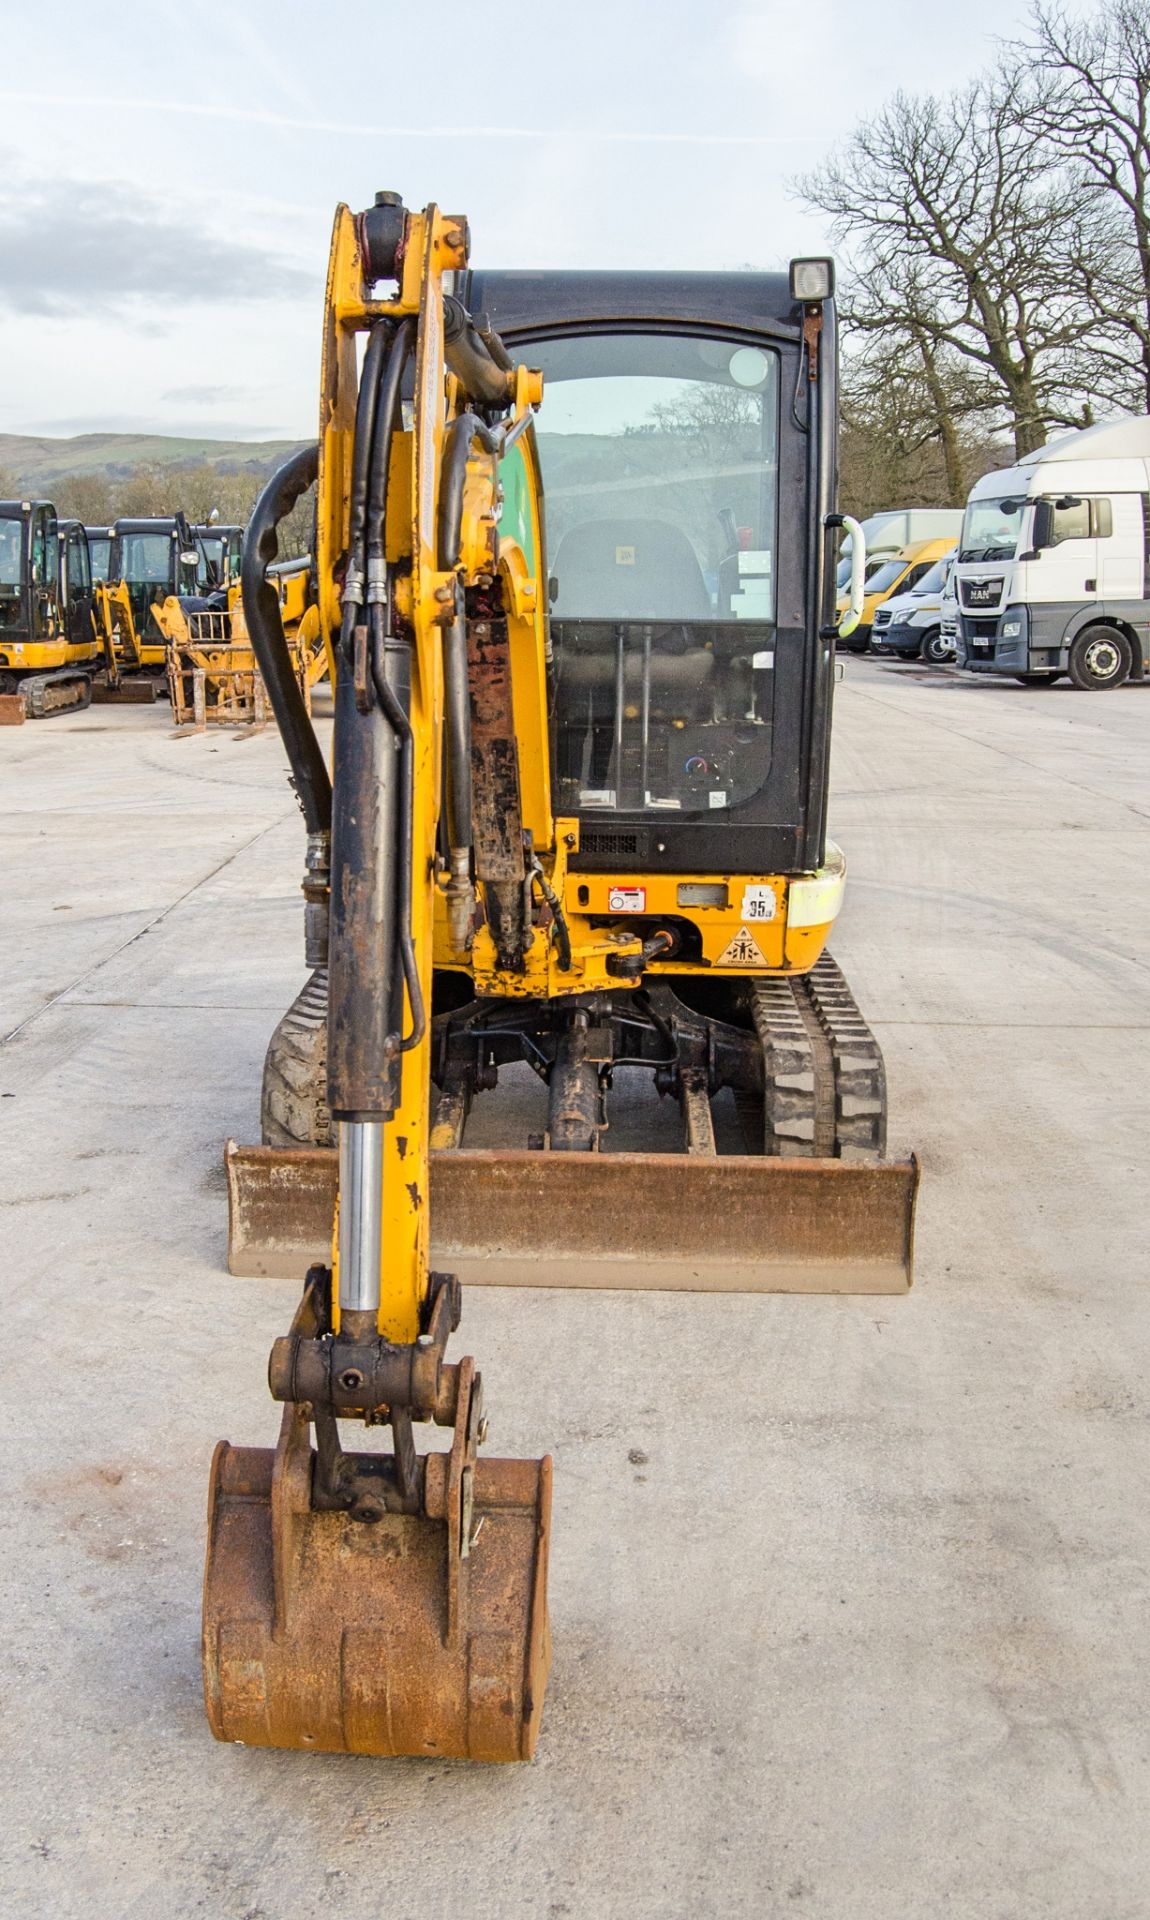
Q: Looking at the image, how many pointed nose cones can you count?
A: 0